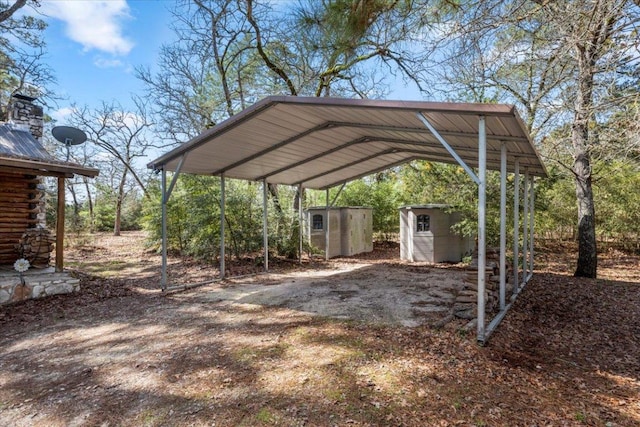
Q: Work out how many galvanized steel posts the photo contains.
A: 10